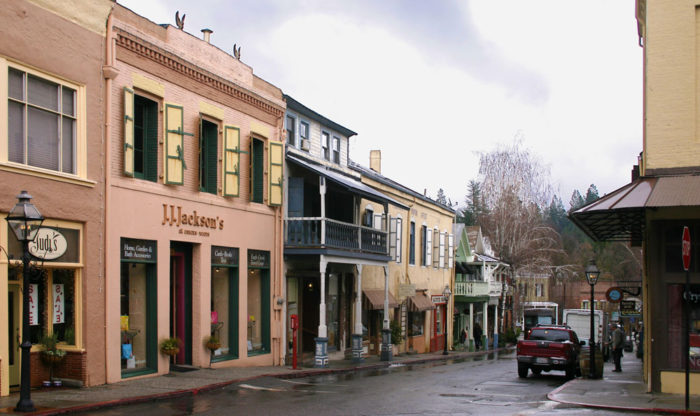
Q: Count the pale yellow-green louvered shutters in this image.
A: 4